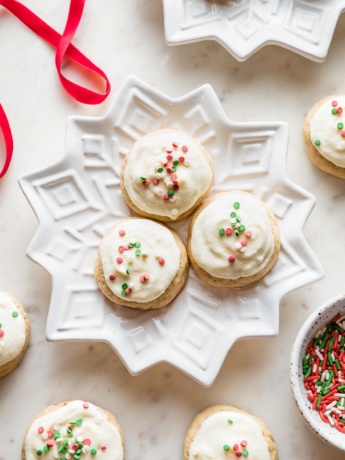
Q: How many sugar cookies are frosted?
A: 7